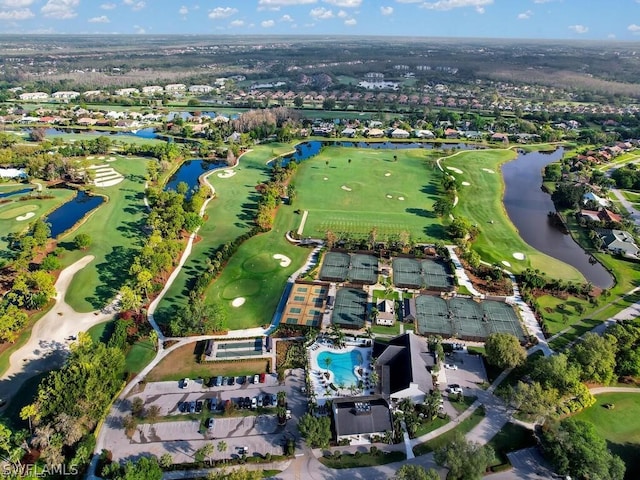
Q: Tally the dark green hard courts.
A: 8